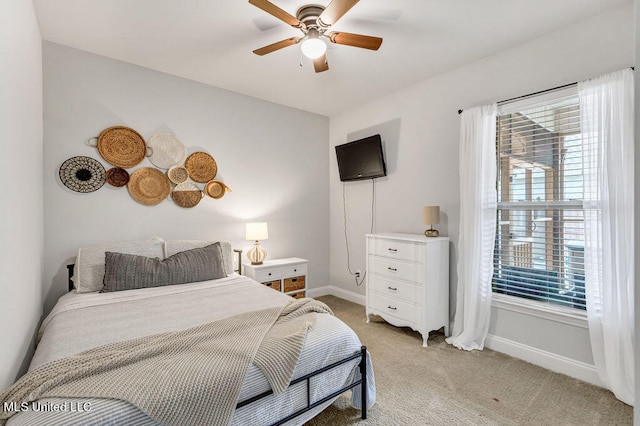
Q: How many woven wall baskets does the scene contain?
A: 9